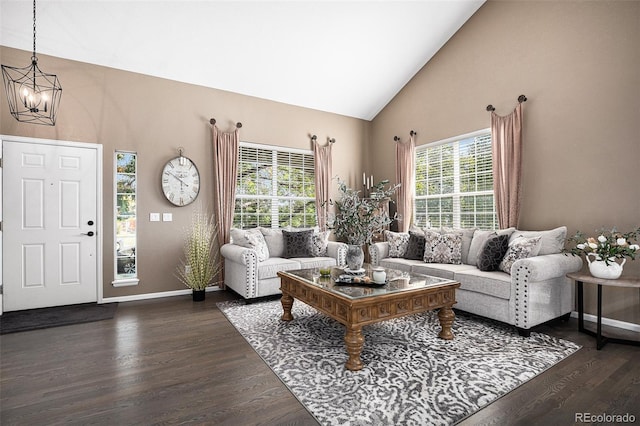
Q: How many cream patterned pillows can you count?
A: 5